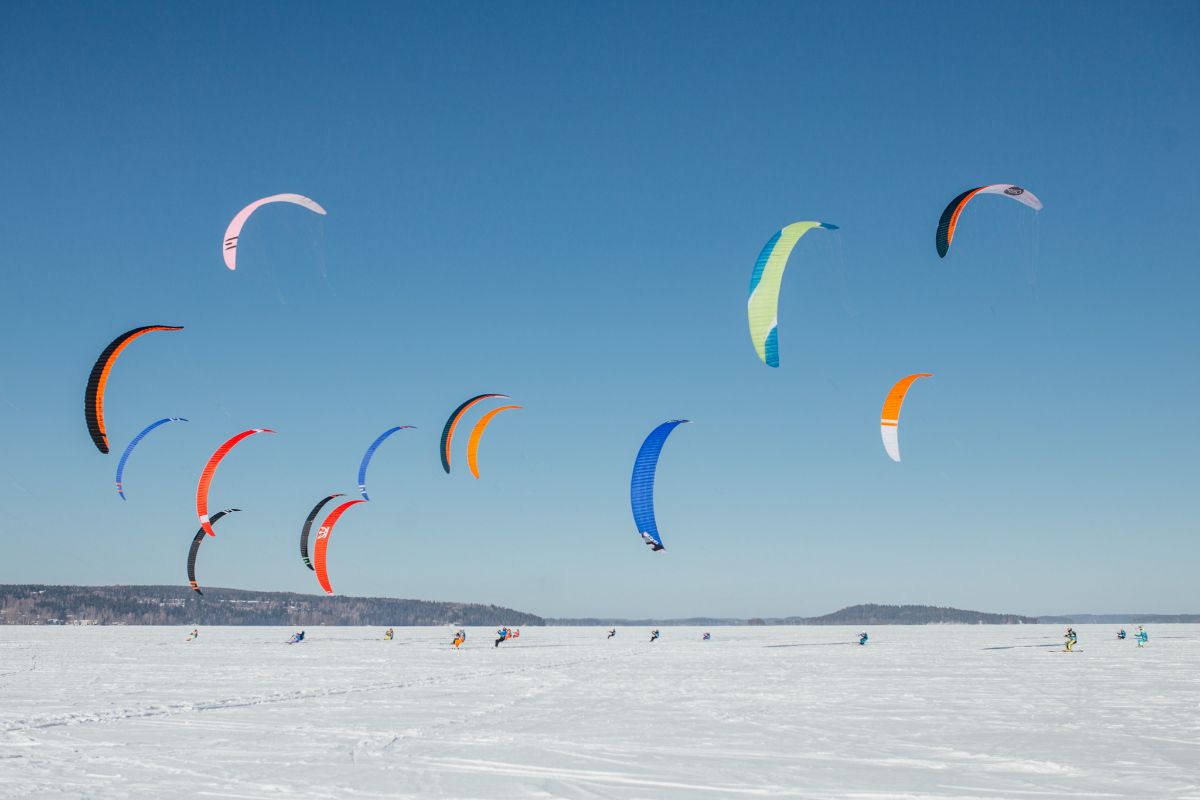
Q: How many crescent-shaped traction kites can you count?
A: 14